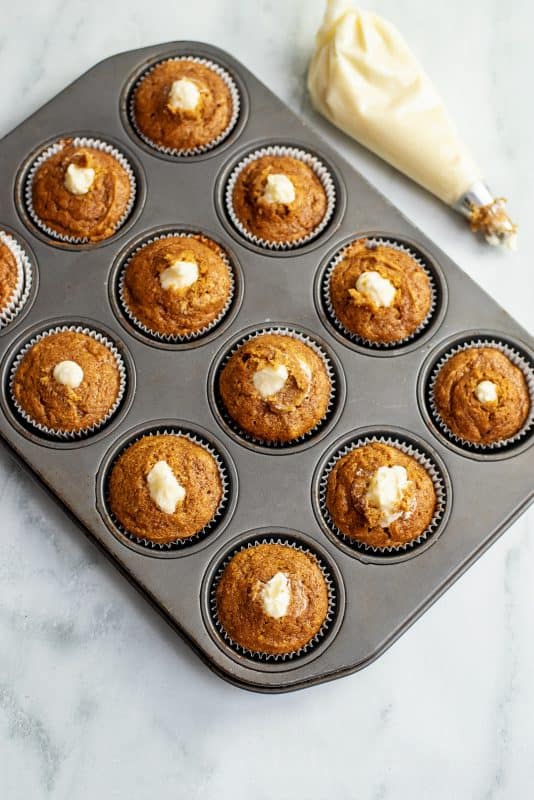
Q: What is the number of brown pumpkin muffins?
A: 12